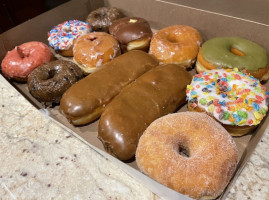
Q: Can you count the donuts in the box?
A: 12